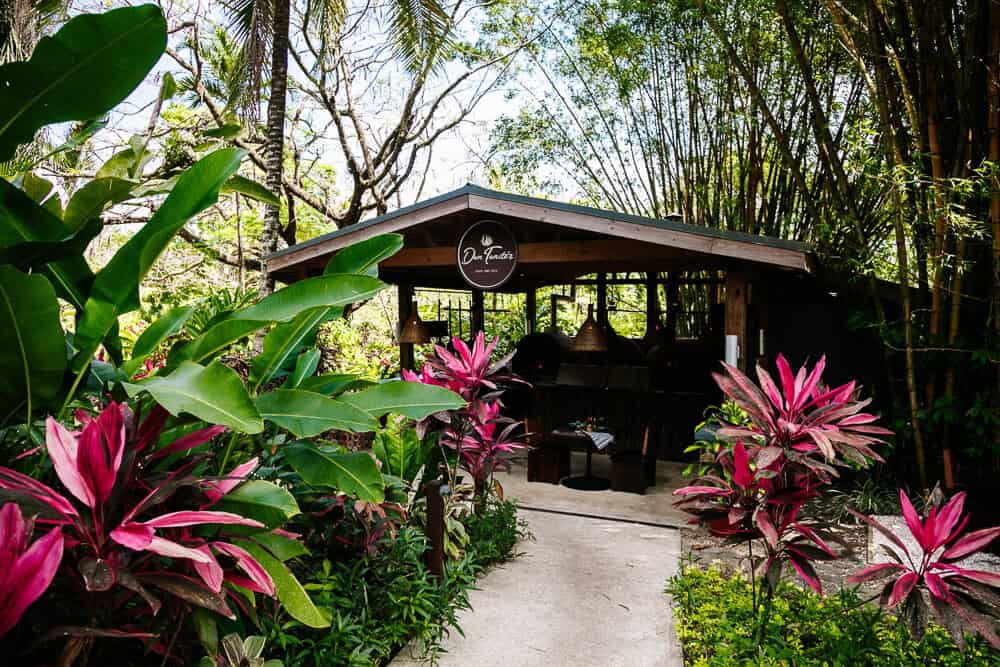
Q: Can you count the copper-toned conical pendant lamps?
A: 2